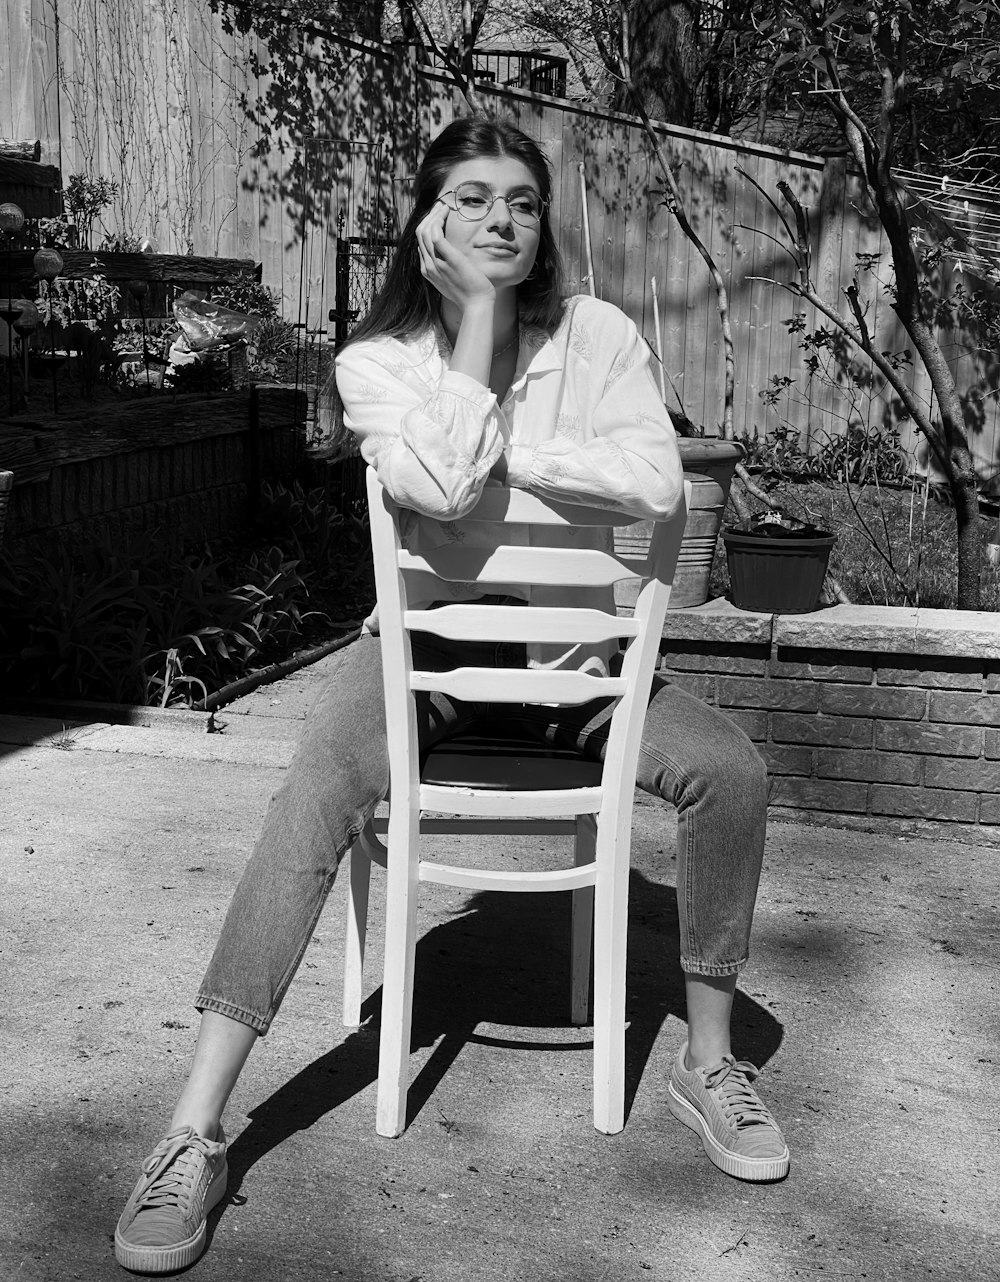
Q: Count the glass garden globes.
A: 3